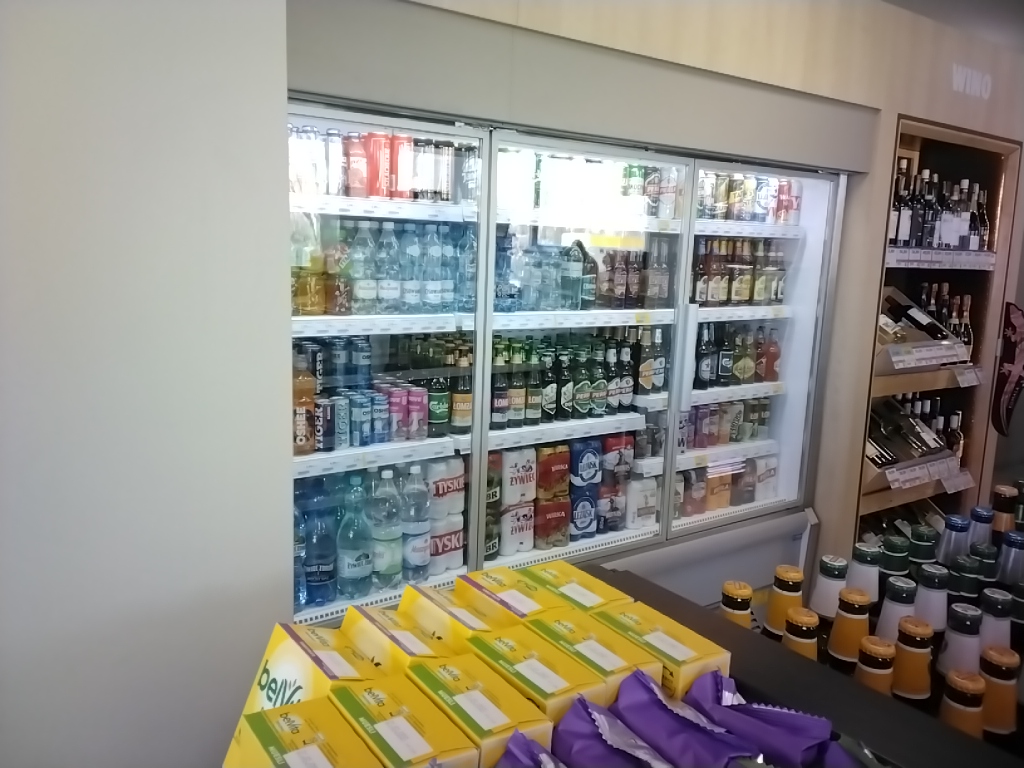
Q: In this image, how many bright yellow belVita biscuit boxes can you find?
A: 11